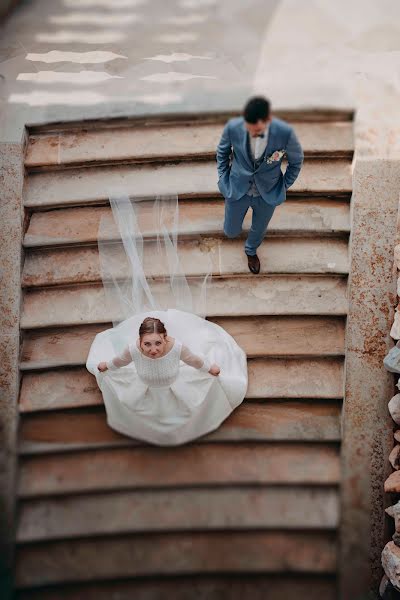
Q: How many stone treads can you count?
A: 12